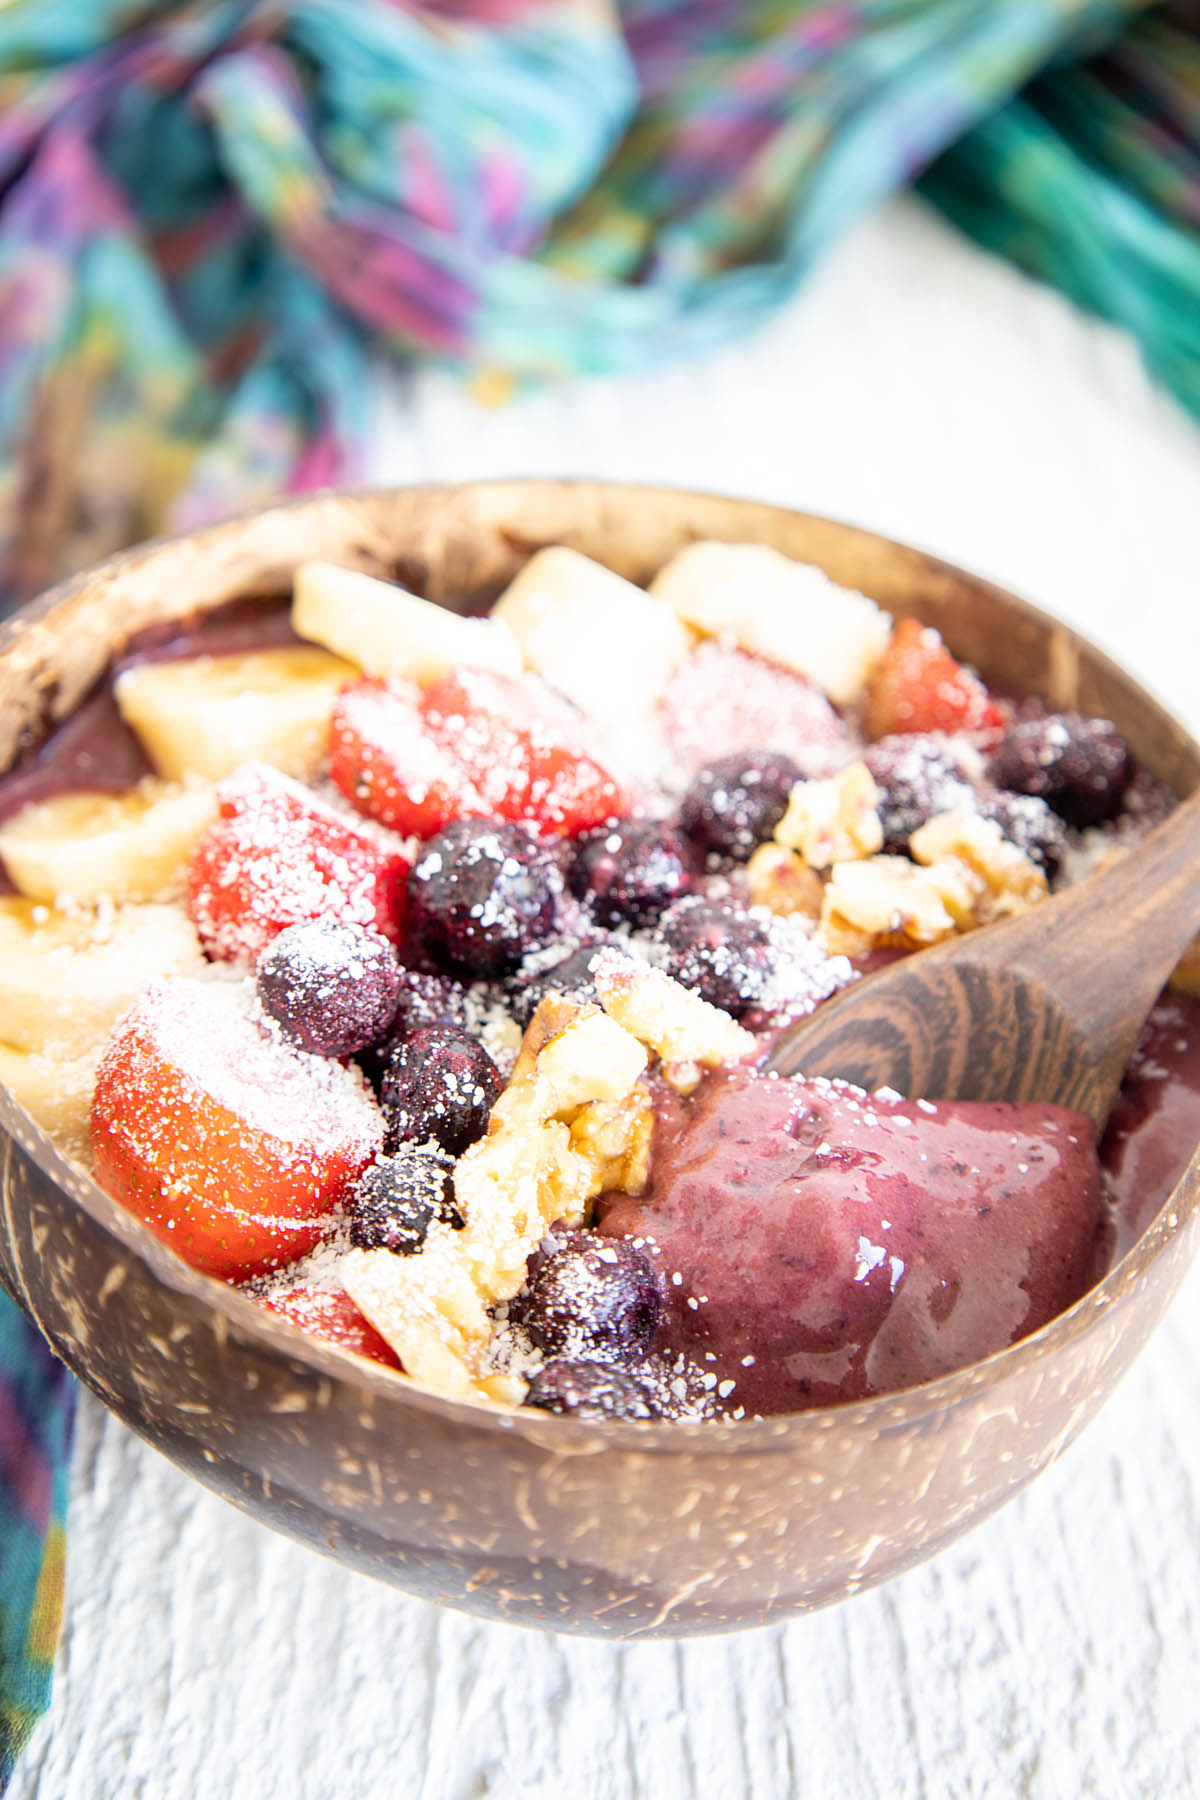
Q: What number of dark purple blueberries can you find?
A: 14